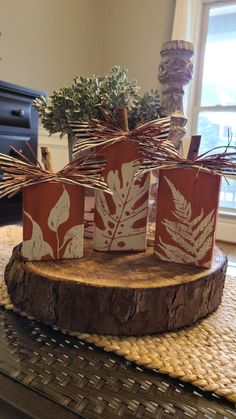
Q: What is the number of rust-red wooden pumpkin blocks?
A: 3